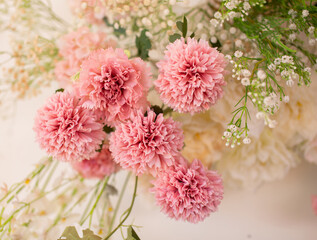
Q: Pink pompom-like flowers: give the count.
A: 5